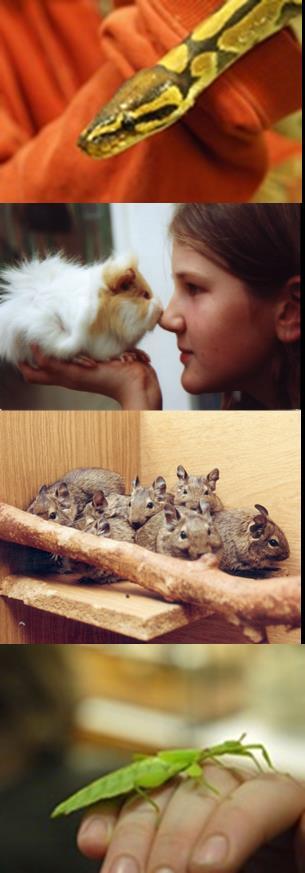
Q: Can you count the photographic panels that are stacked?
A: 4